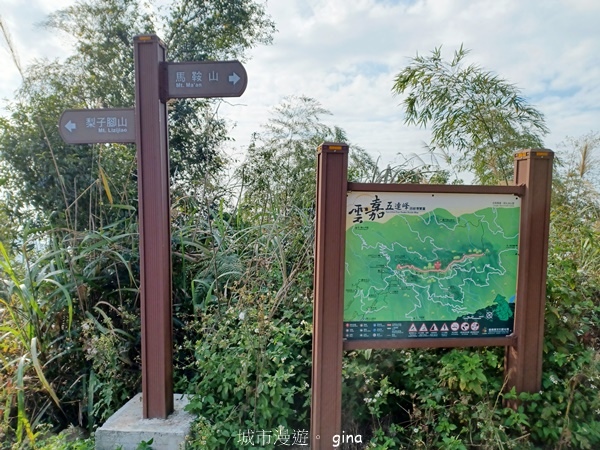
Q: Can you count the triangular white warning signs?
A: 4